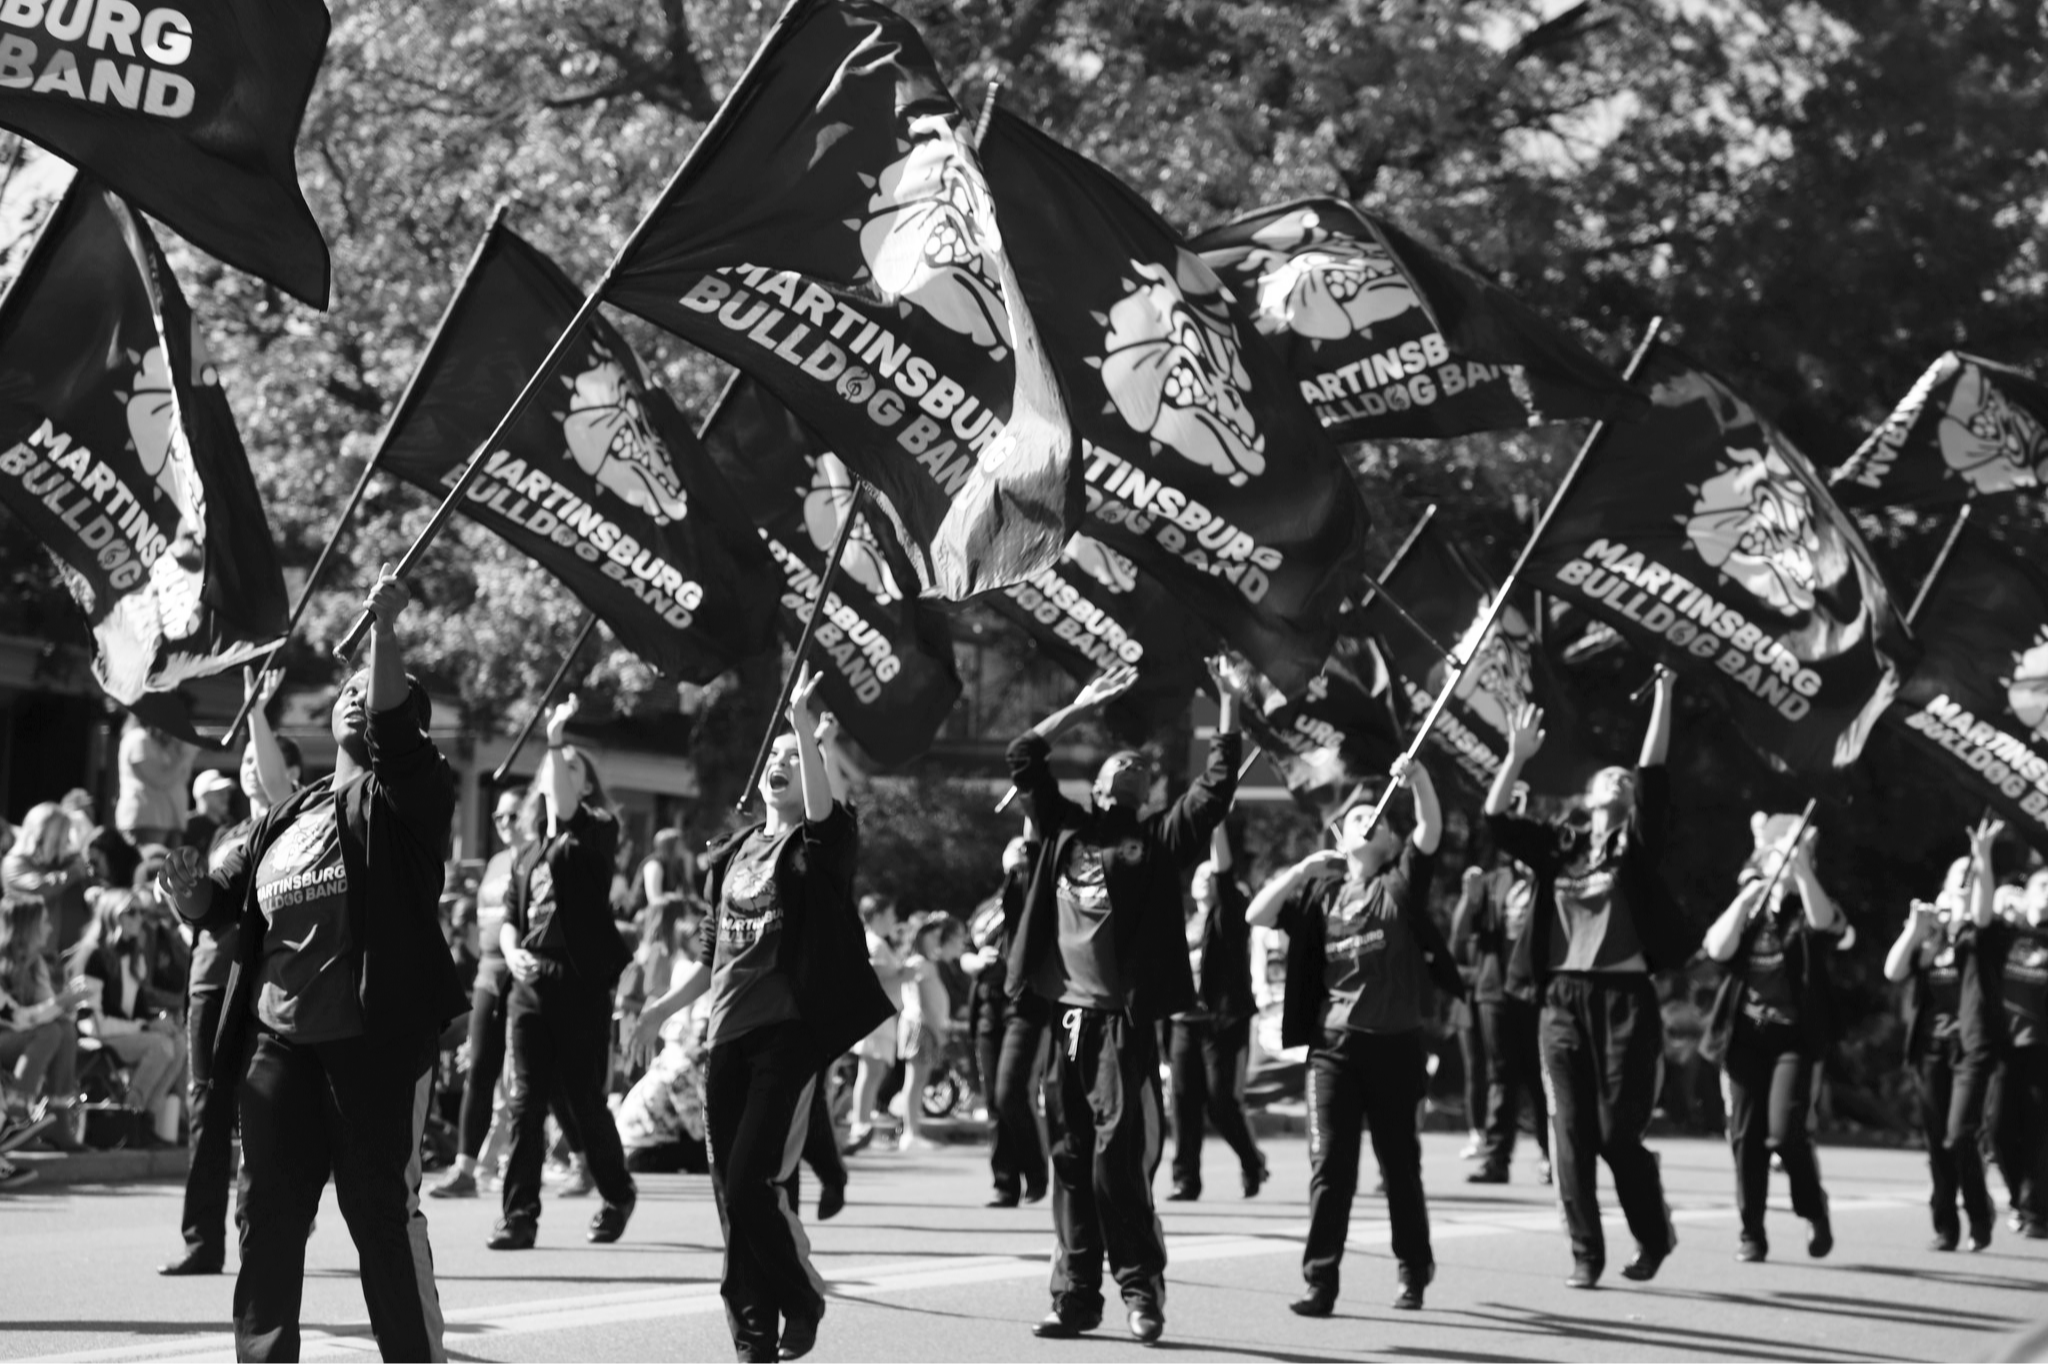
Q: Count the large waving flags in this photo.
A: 13